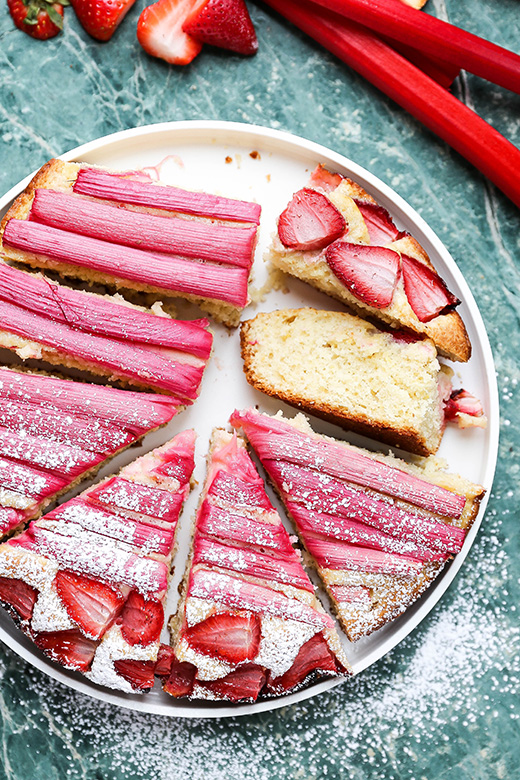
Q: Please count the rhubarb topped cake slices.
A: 6